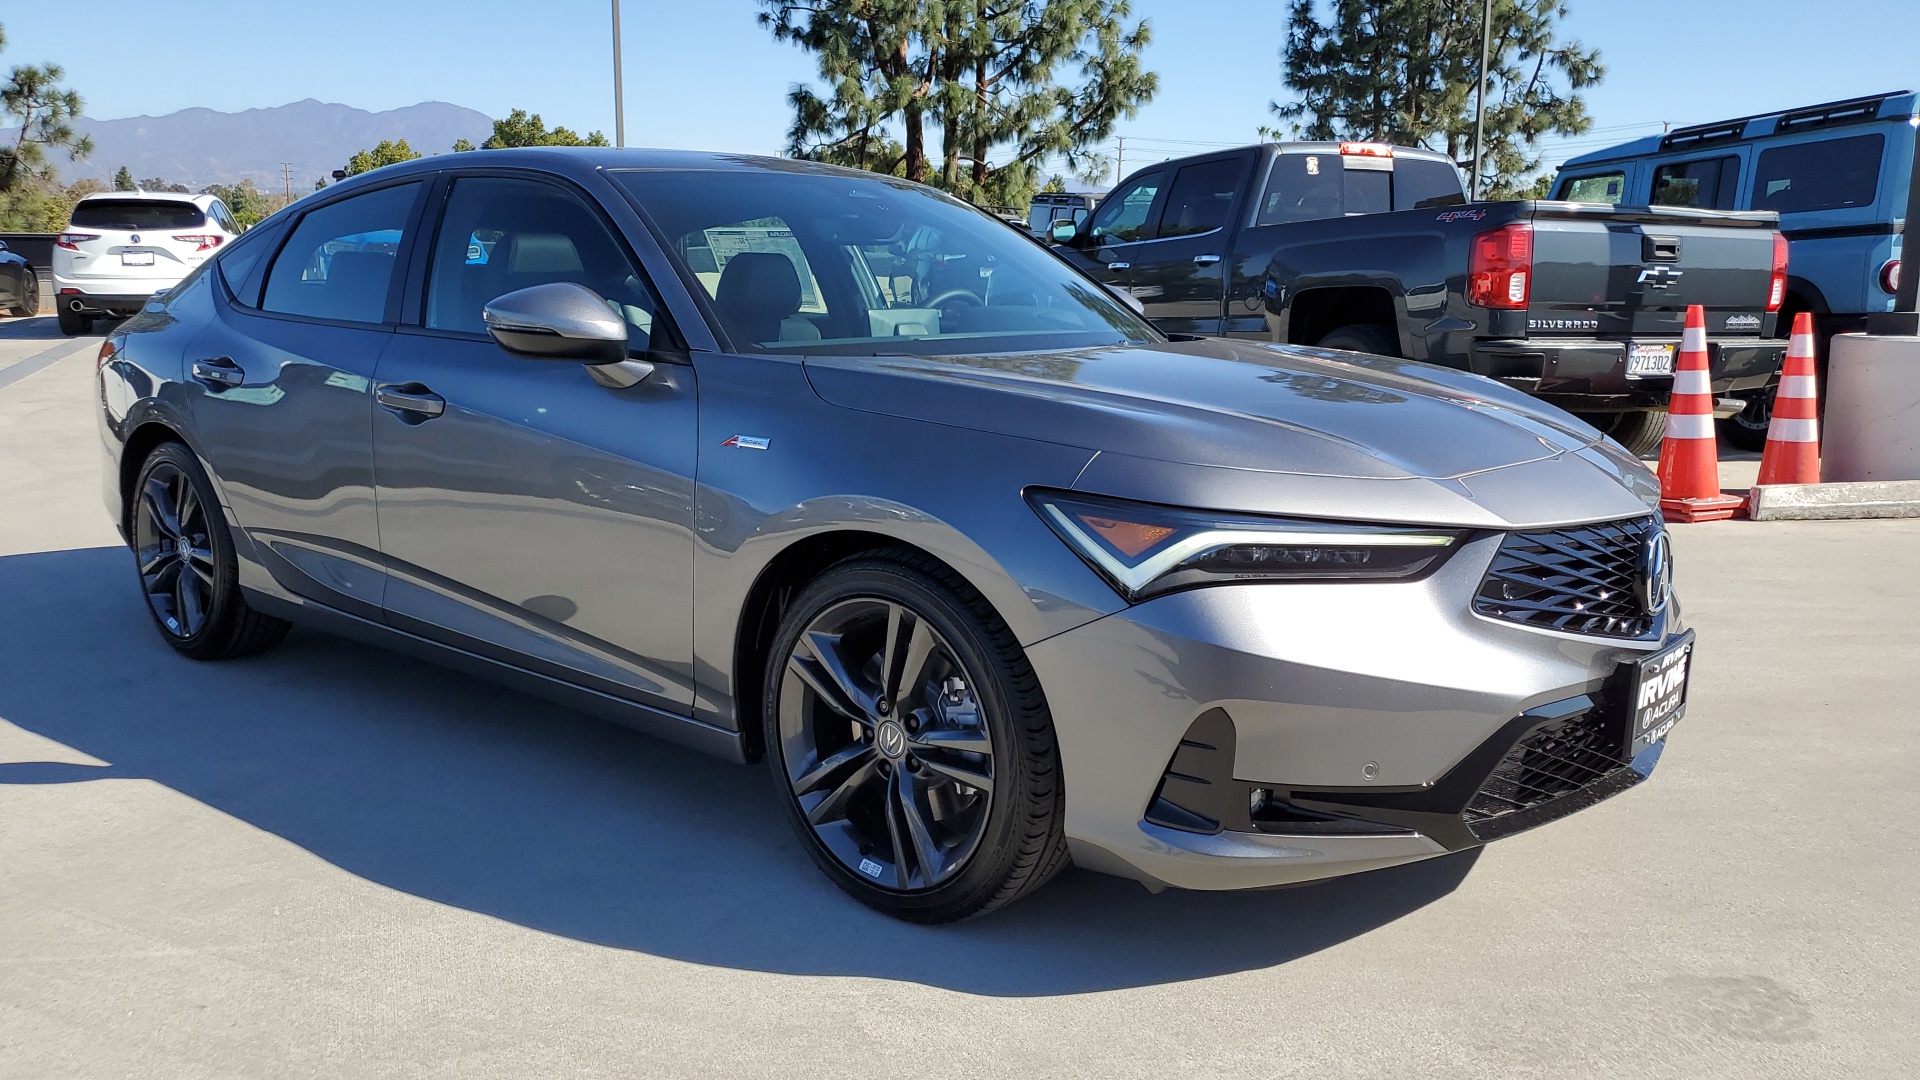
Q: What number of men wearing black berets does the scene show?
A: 0